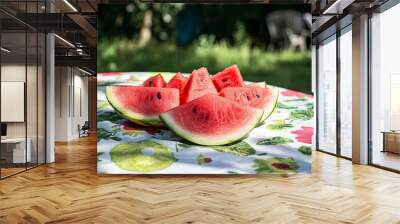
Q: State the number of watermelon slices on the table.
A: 7